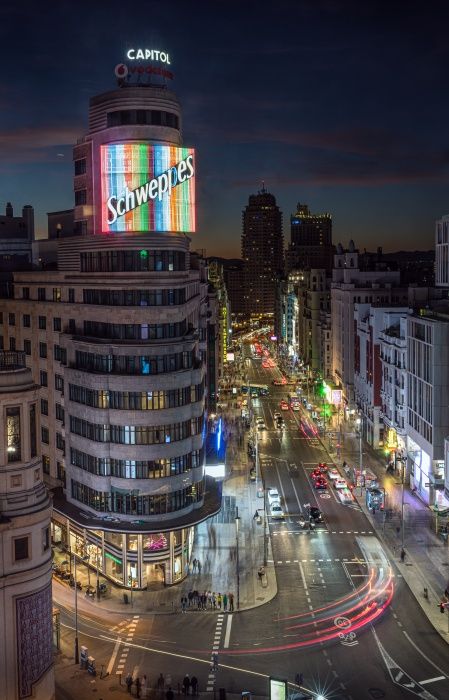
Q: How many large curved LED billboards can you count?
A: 1